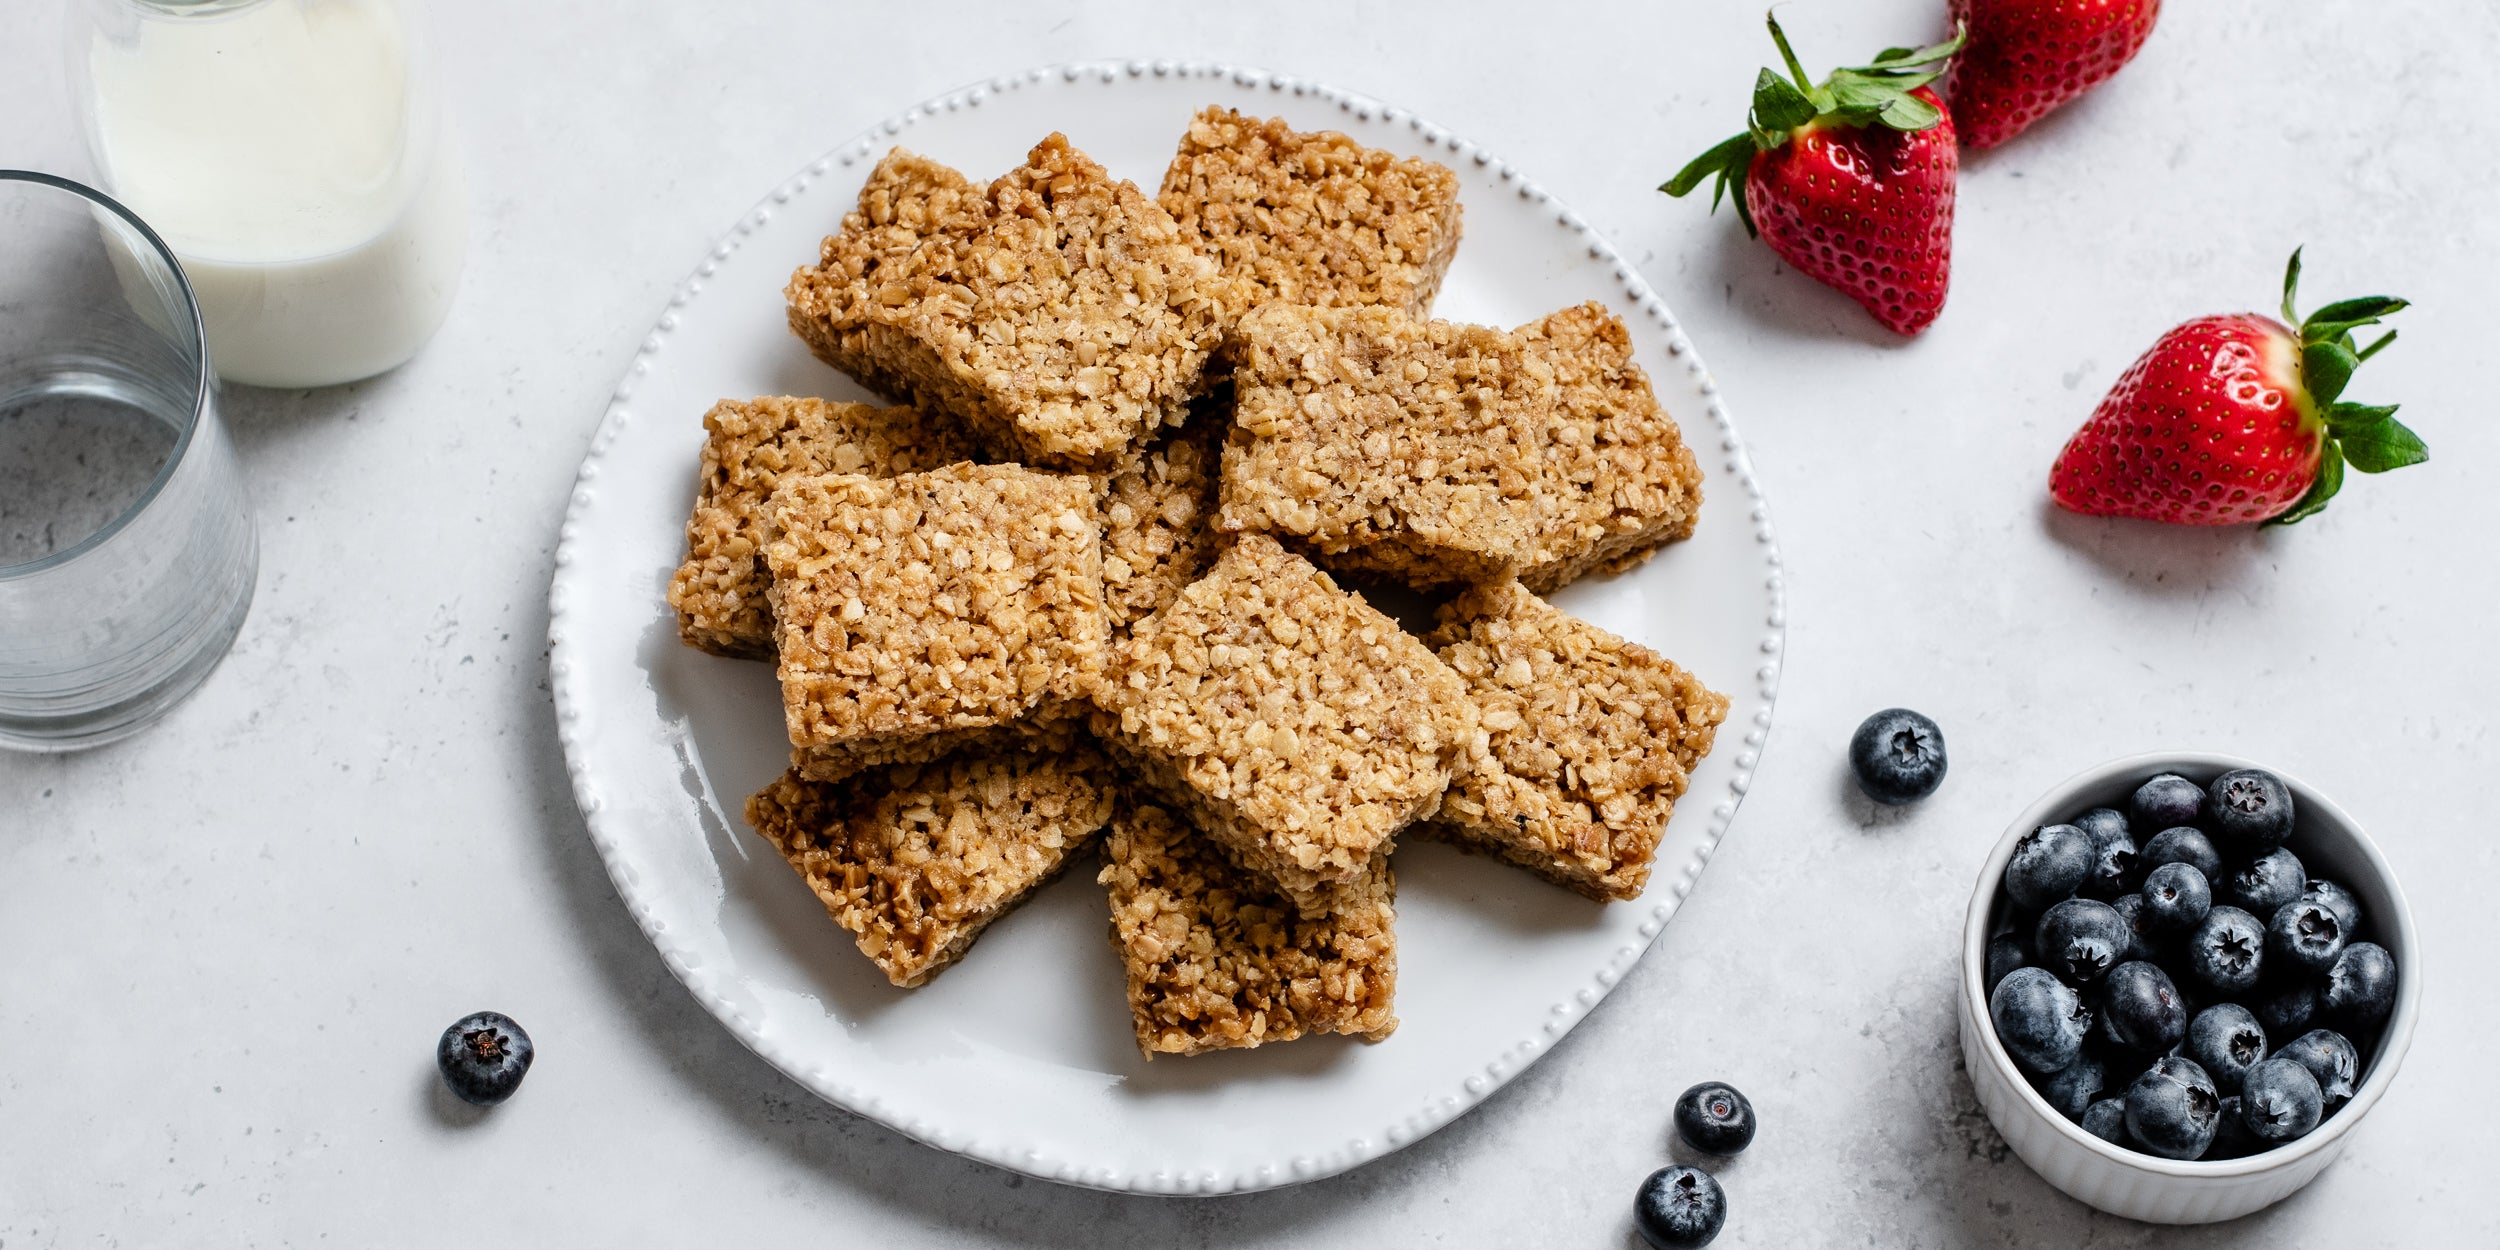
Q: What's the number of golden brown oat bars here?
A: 12